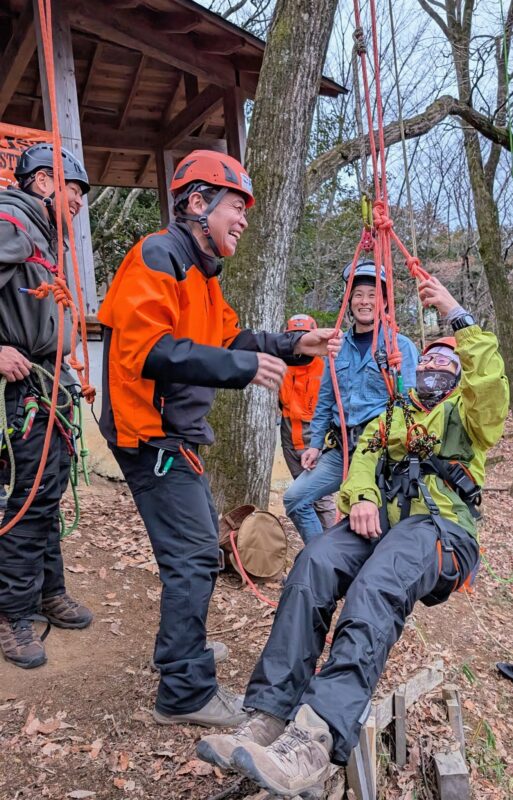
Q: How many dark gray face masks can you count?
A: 1